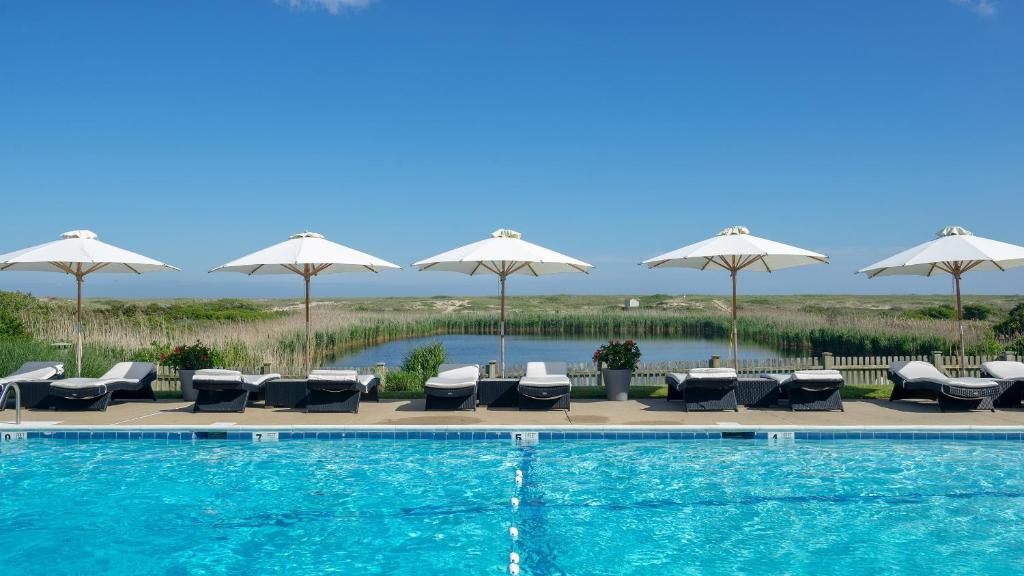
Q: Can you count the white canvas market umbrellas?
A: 5